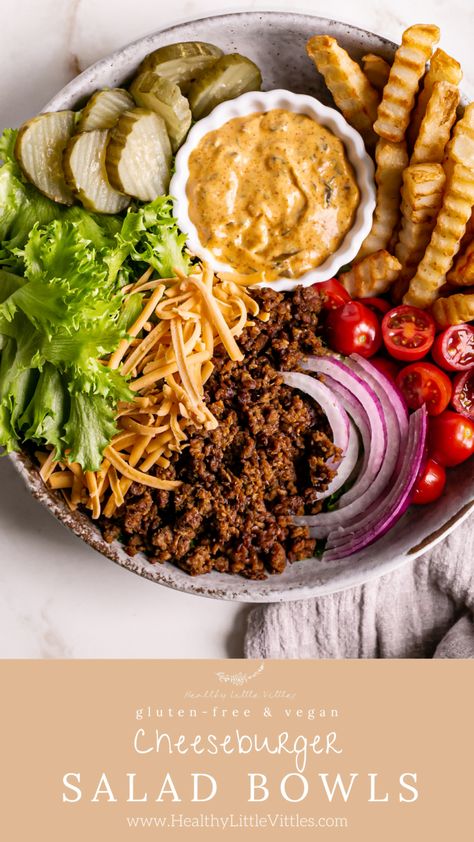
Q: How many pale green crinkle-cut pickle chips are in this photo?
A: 7